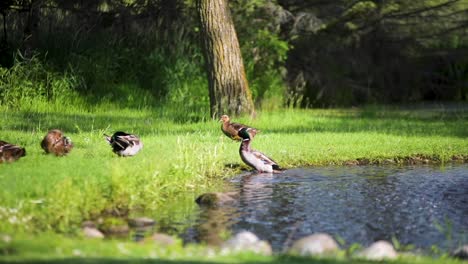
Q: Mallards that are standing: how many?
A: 2